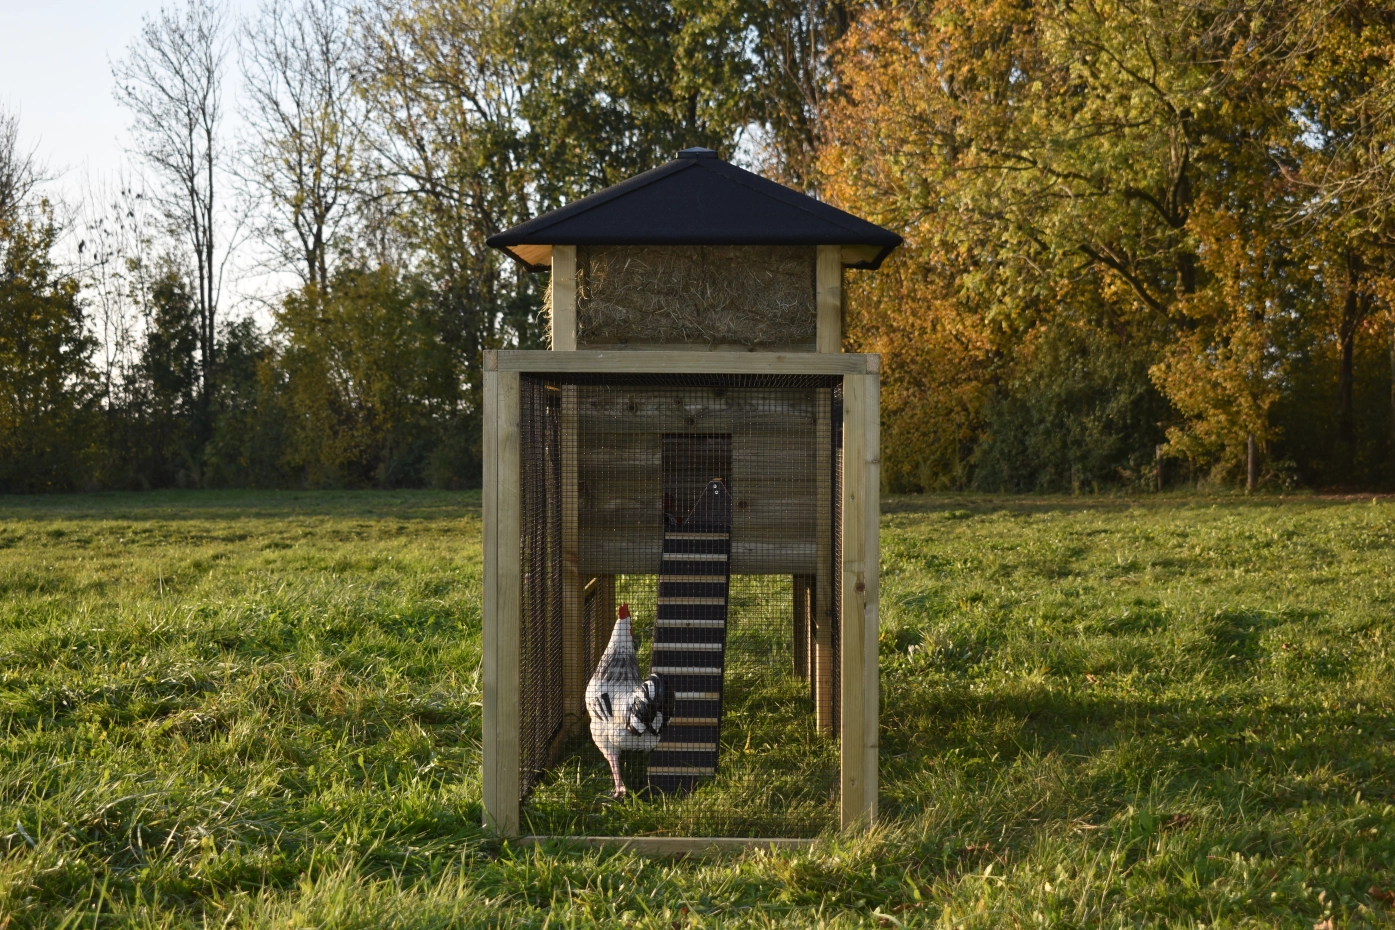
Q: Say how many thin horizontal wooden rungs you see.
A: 11